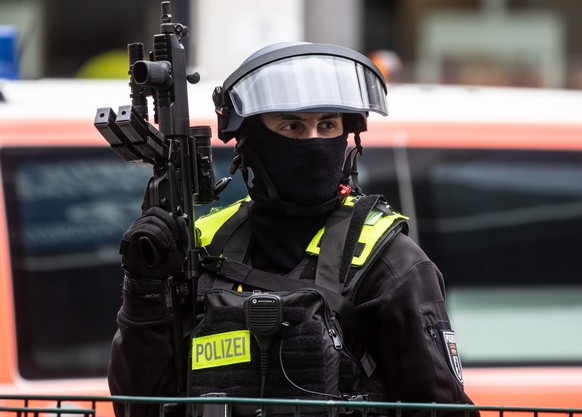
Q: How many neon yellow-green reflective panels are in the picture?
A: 3